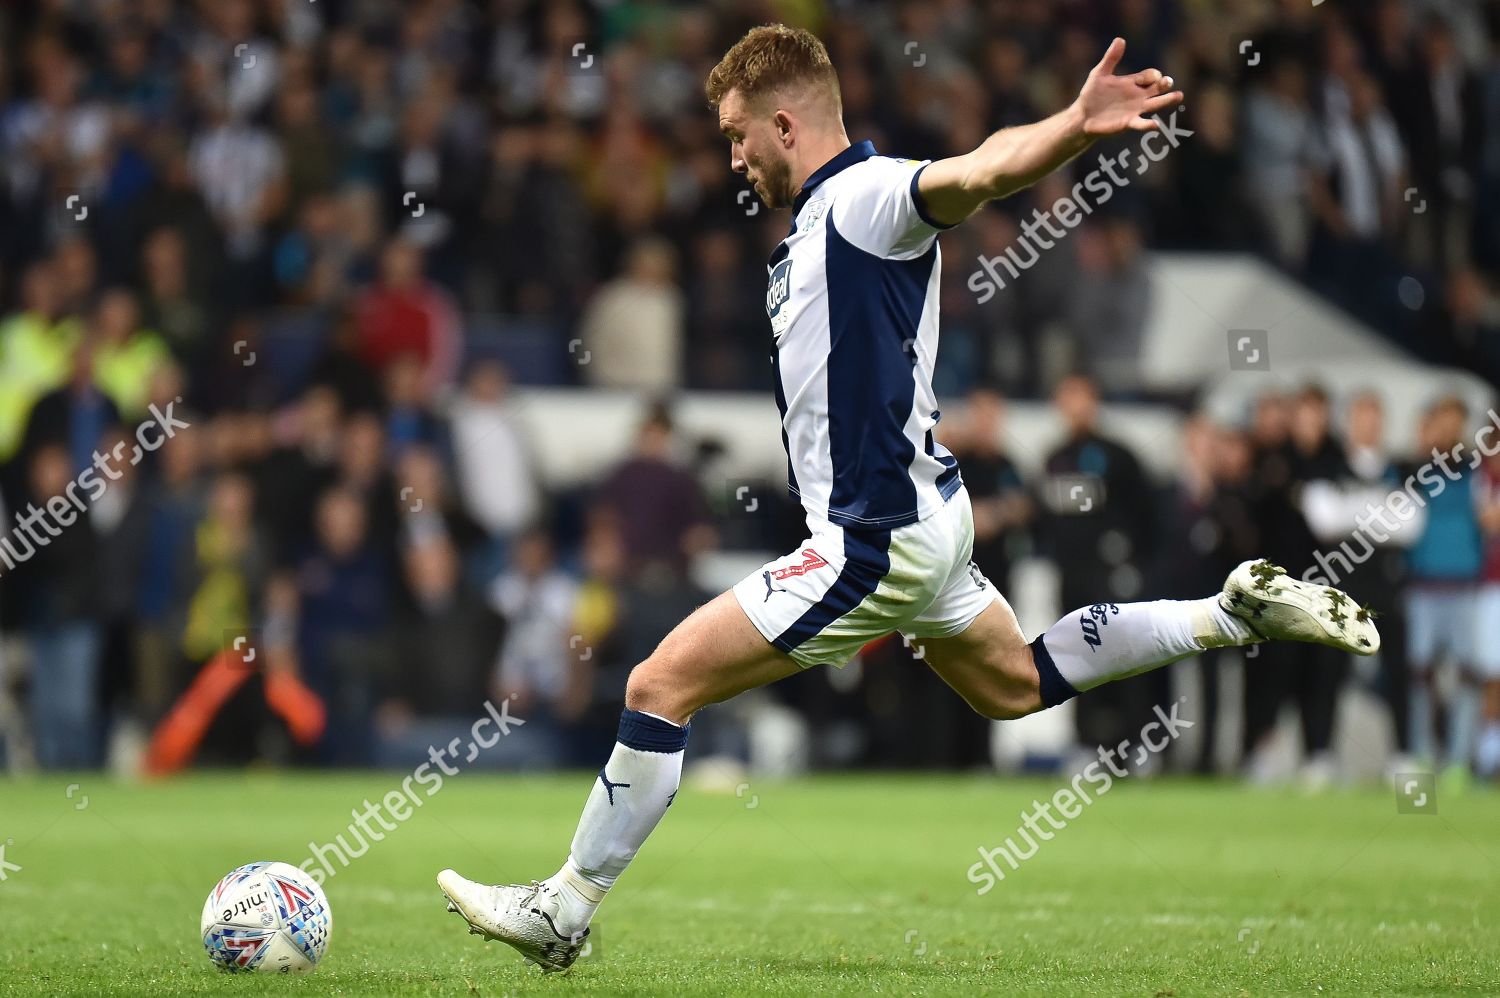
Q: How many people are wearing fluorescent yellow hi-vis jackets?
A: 2